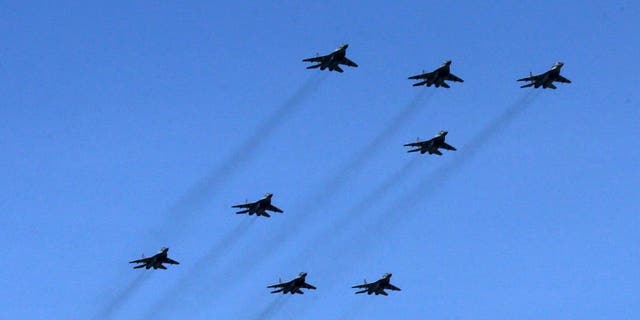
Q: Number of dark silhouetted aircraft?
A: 8